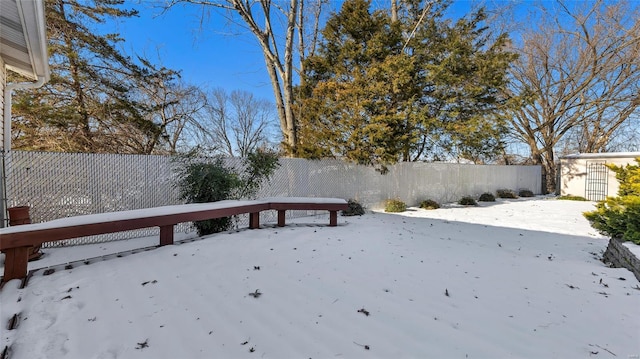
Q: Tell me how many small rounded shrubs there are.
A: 7